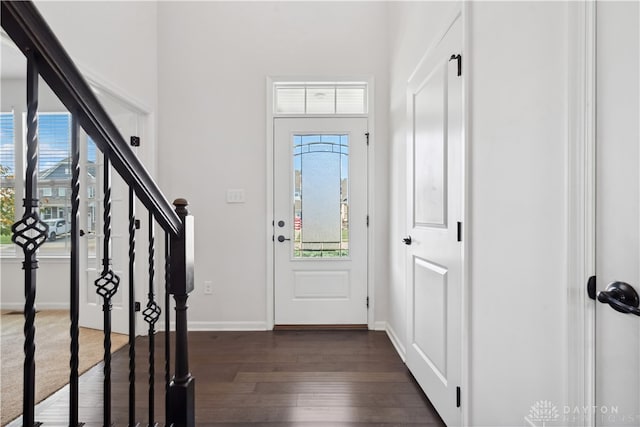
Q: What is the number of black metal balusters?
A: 6